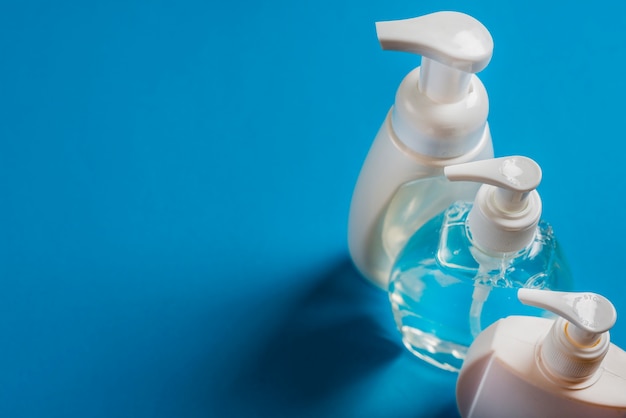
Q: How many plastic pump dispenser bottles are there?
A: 3